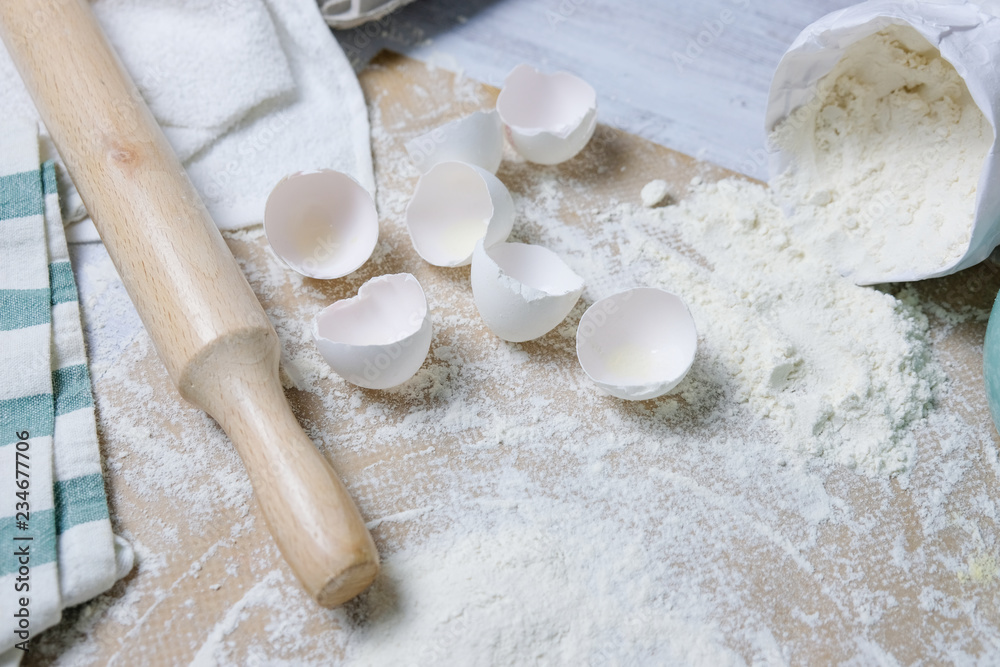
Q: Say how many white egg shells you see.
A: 7